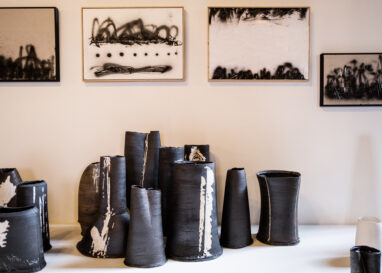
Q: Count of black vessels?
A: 13